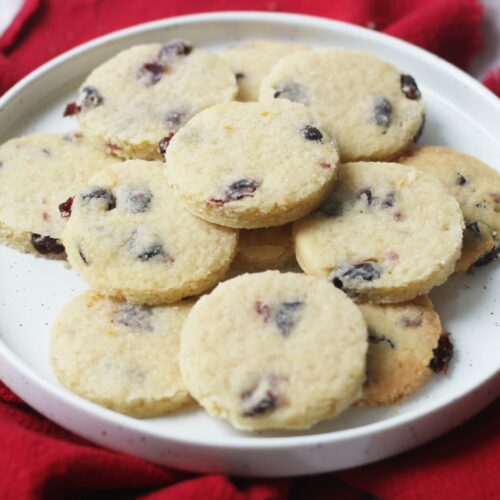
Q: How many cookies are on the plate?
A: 12